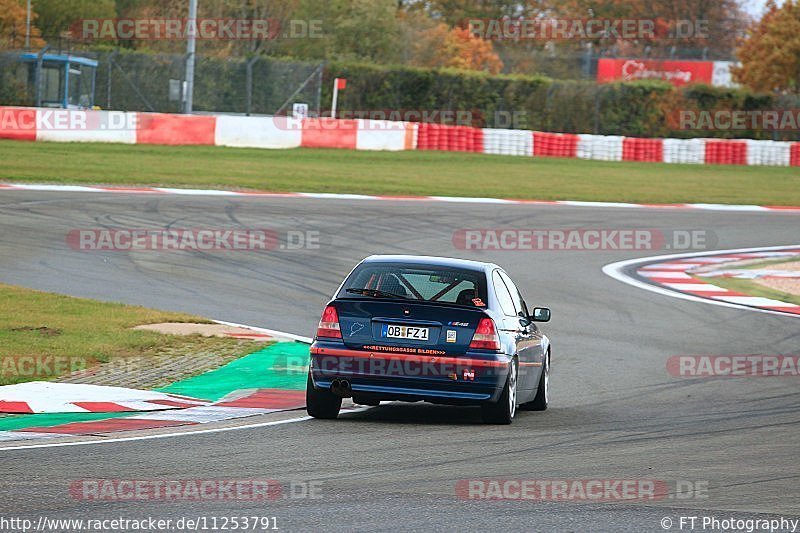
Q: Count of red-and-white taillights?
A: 2